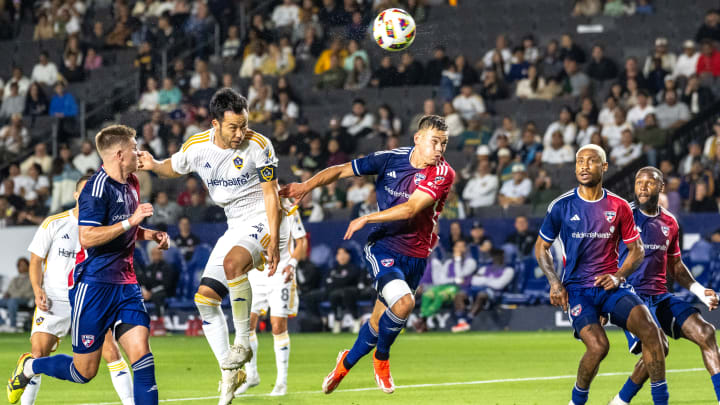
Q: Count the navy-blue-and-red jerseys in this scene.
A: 4